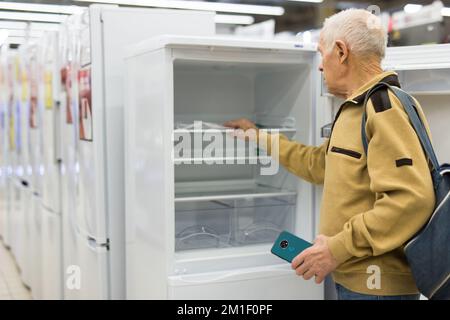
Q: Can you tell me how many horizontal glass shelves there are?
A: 3